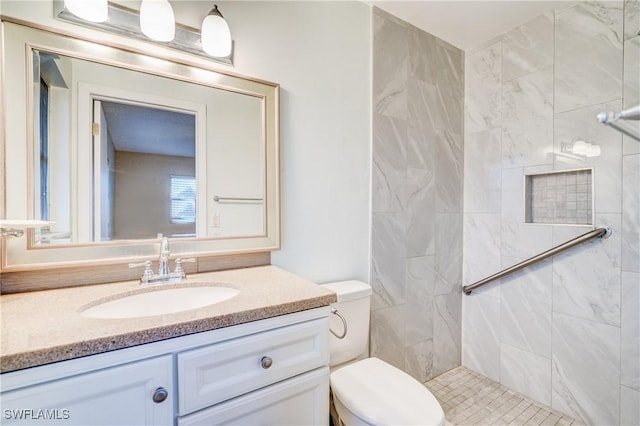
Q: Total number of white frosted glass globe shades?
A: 3